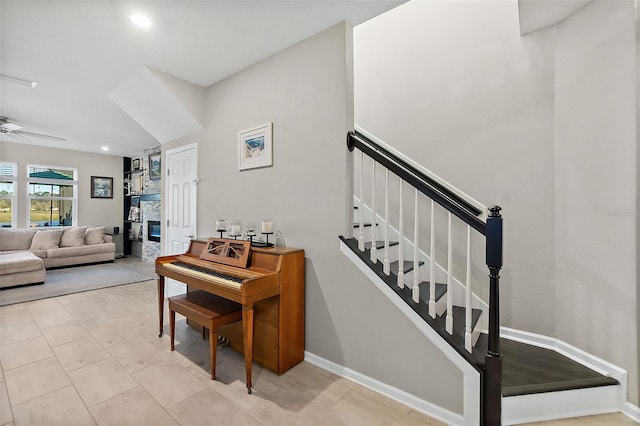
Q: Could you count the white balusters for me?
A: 8